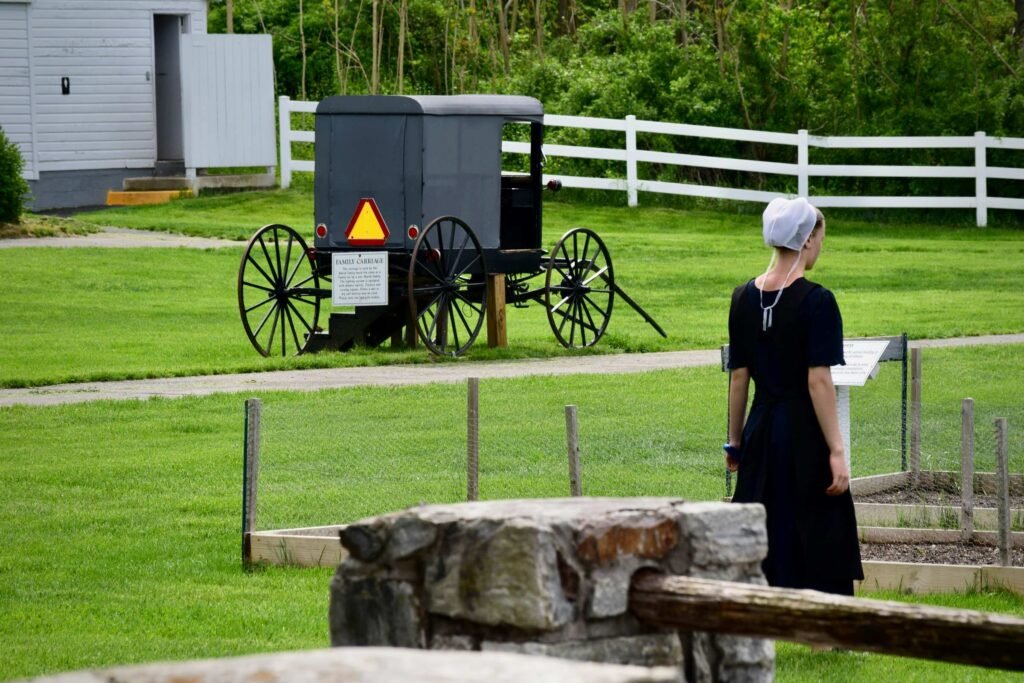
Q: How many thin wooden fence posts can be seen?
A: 6